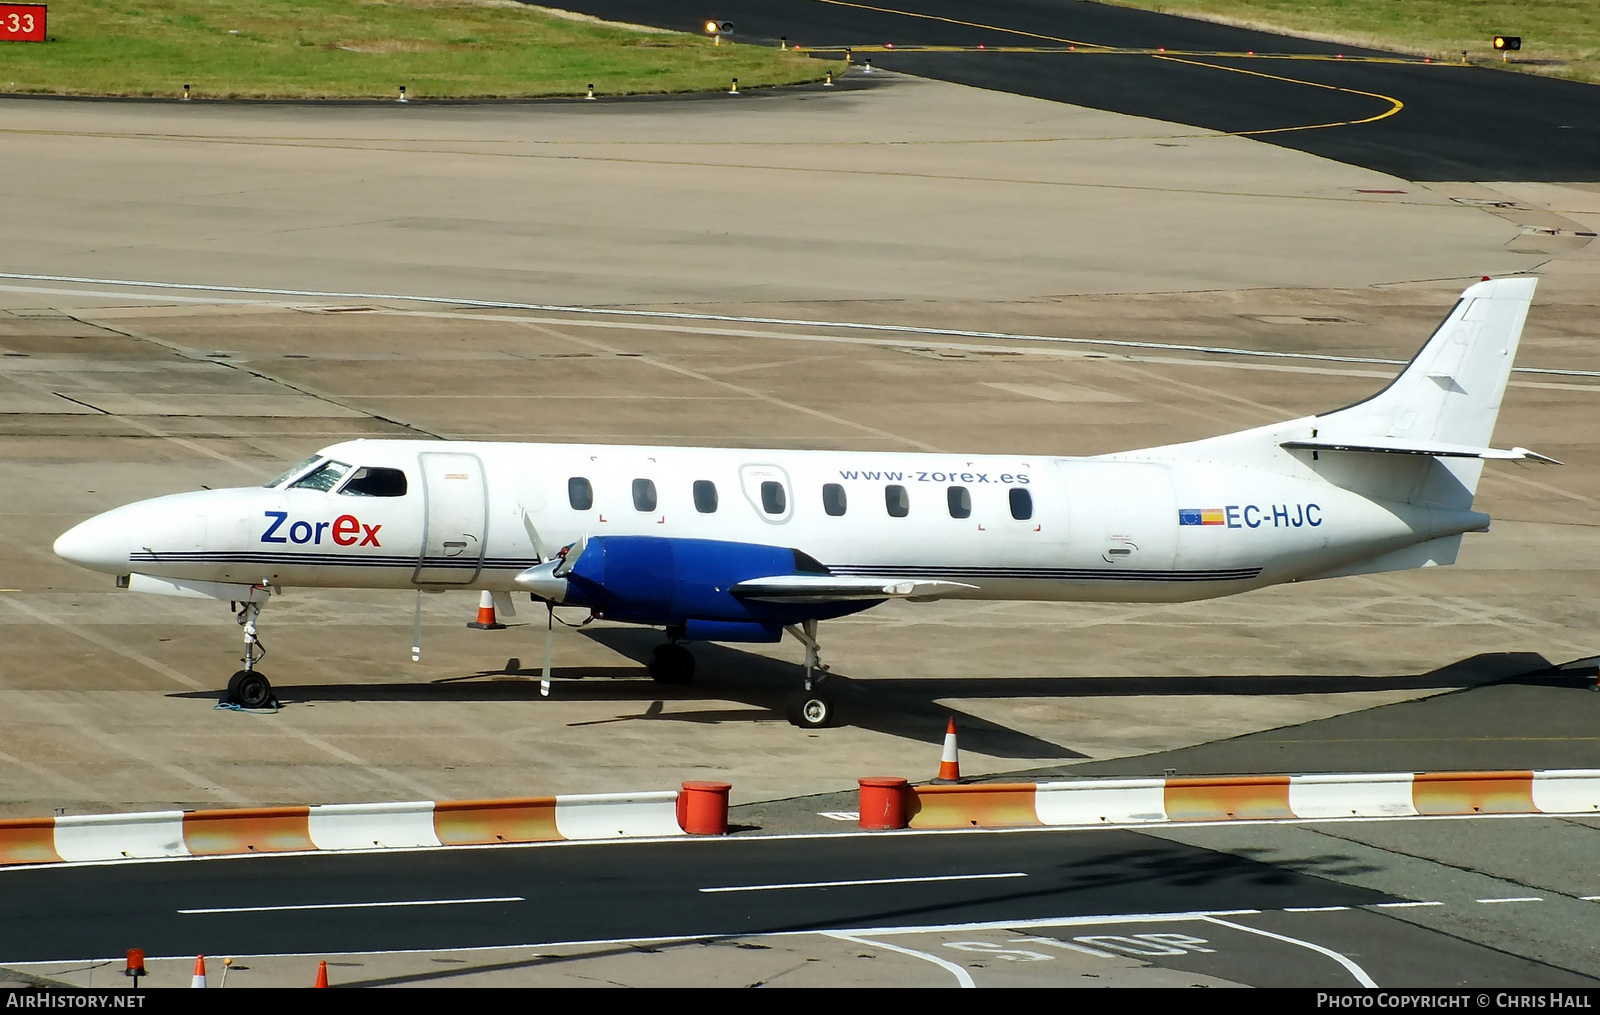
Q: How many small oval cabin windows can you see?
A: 8